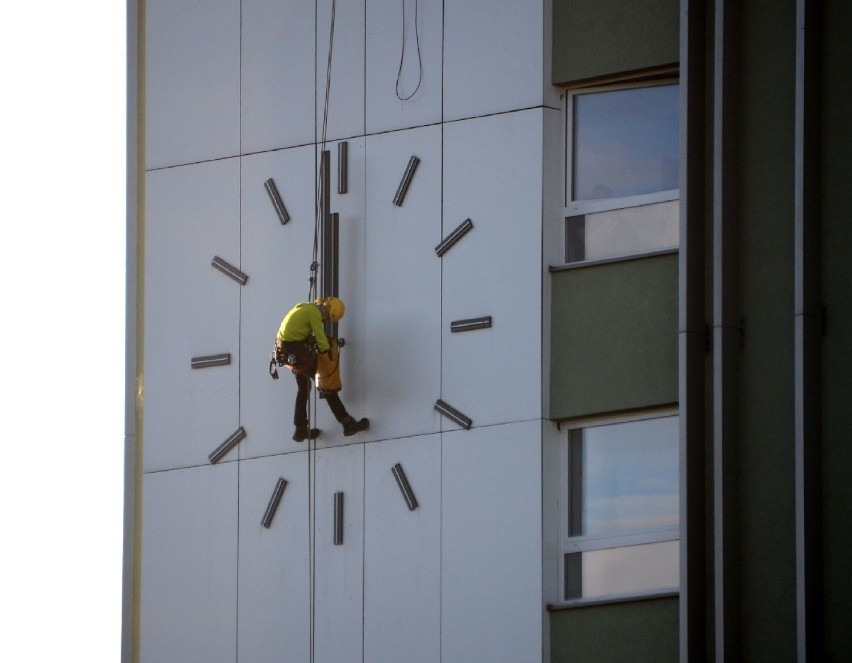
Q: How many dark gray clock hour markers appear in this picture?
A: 12